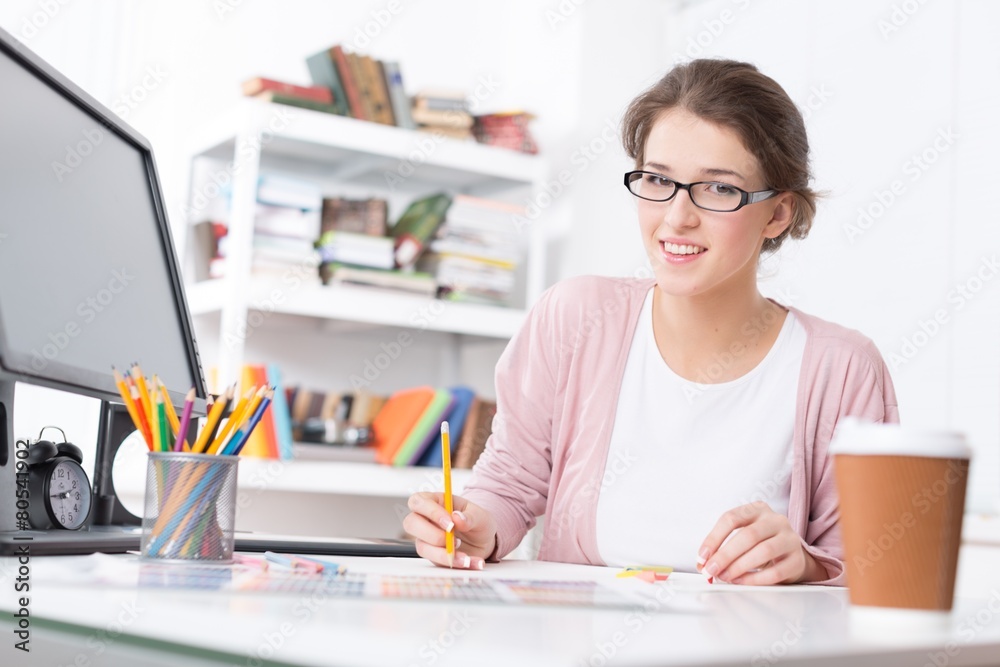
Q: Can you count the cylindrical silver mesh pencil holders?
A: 1